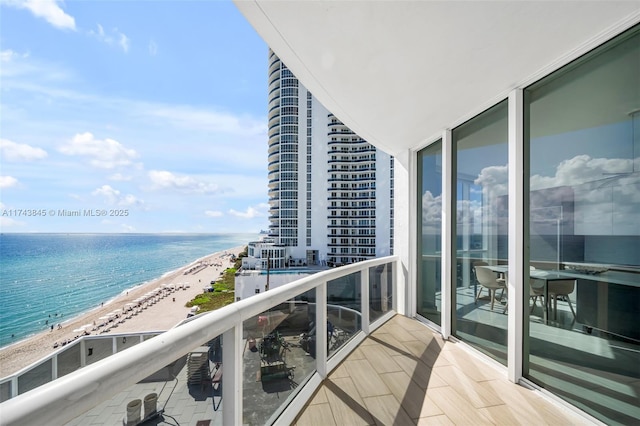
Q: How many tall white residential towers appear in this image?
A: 1